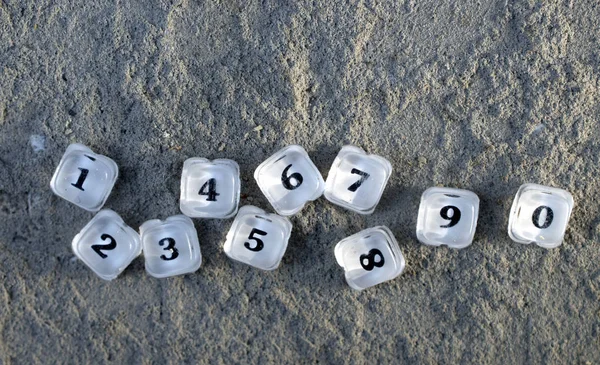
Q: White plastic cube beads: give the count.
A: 10